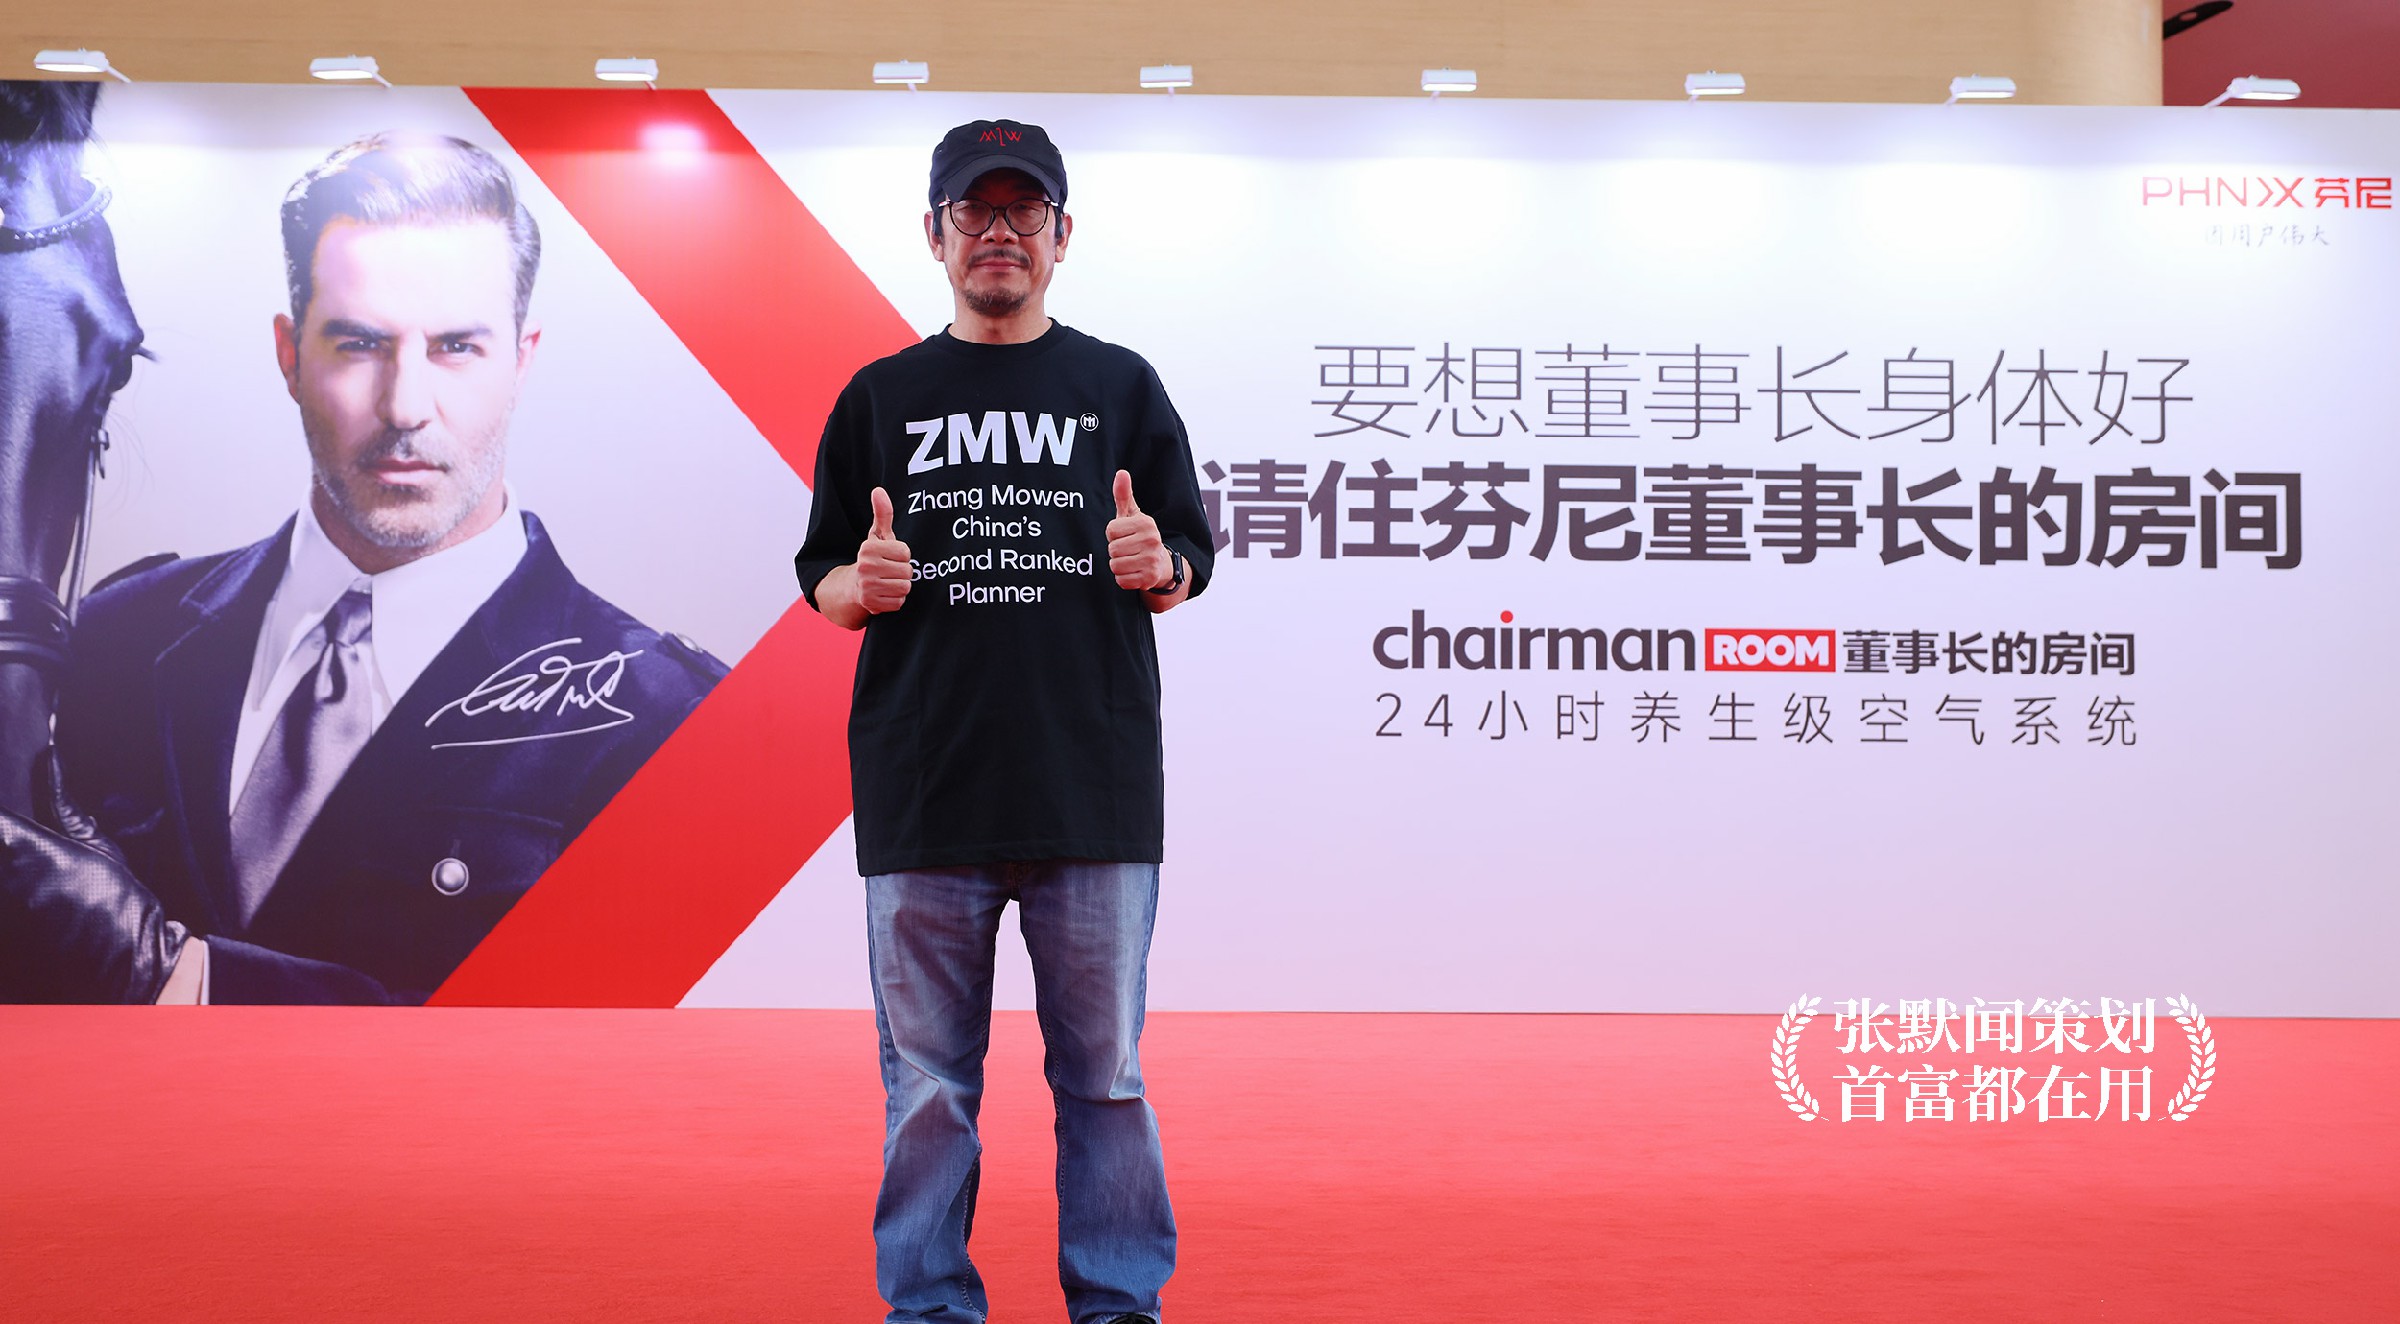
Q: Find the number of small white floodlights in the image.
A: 9